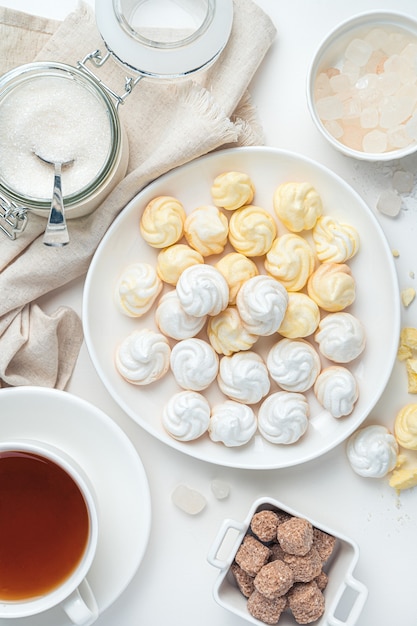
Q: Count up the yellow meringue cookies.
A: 14